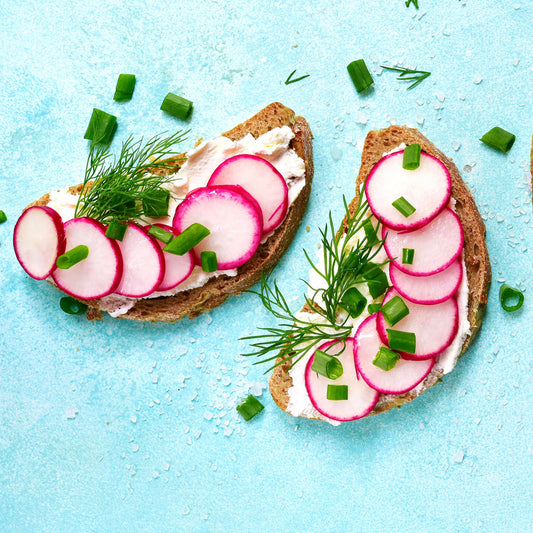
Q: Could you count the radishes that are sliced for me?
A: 12